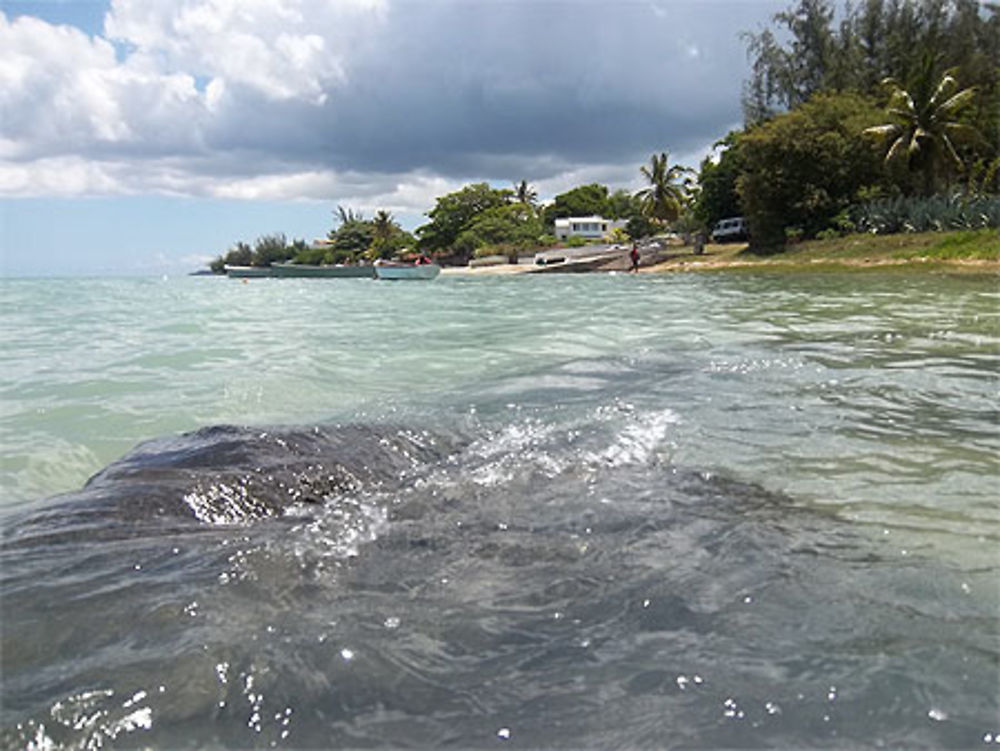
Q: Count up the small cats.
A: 0